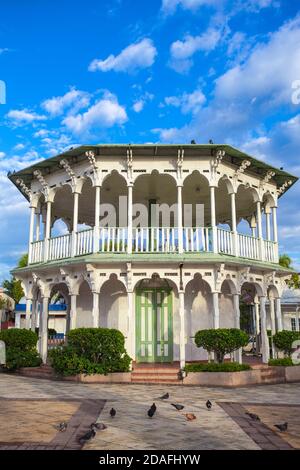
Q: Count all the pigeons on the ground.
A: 11